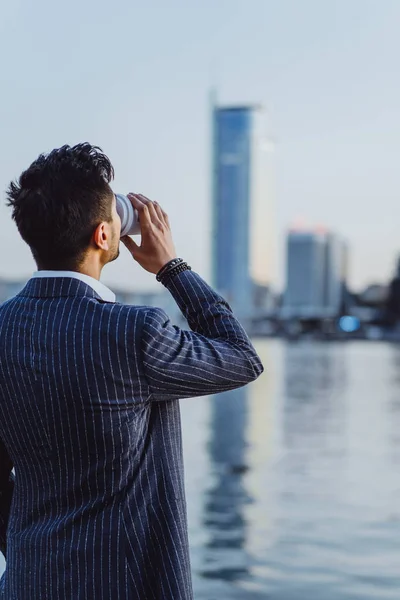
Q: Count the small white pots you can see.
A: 0